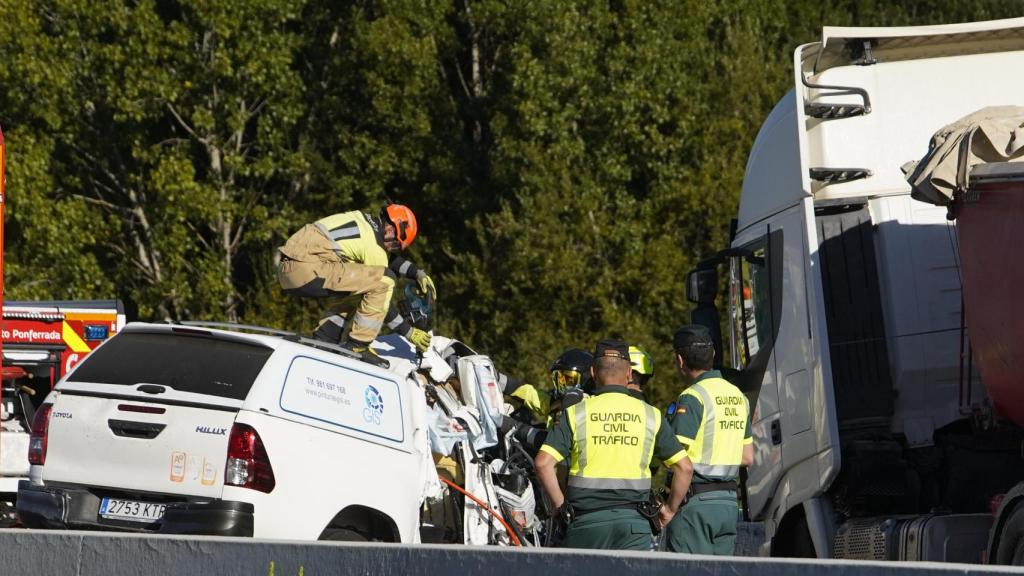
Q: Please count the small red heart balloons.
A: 0